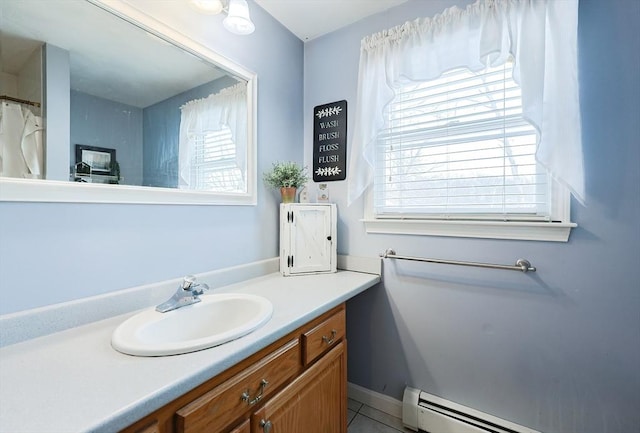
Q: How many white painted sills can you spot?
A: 1